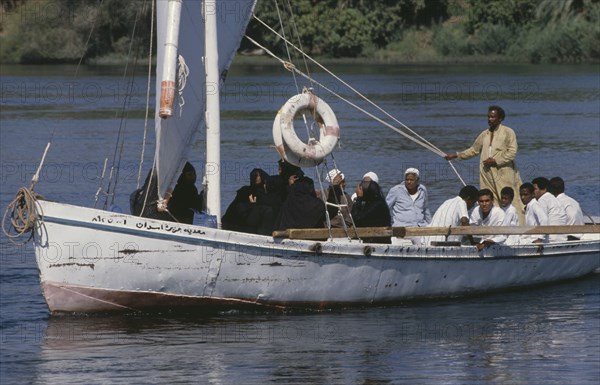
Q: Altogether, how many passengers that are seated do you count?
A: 15